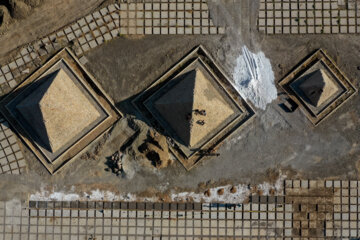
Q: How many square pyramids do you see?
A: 3